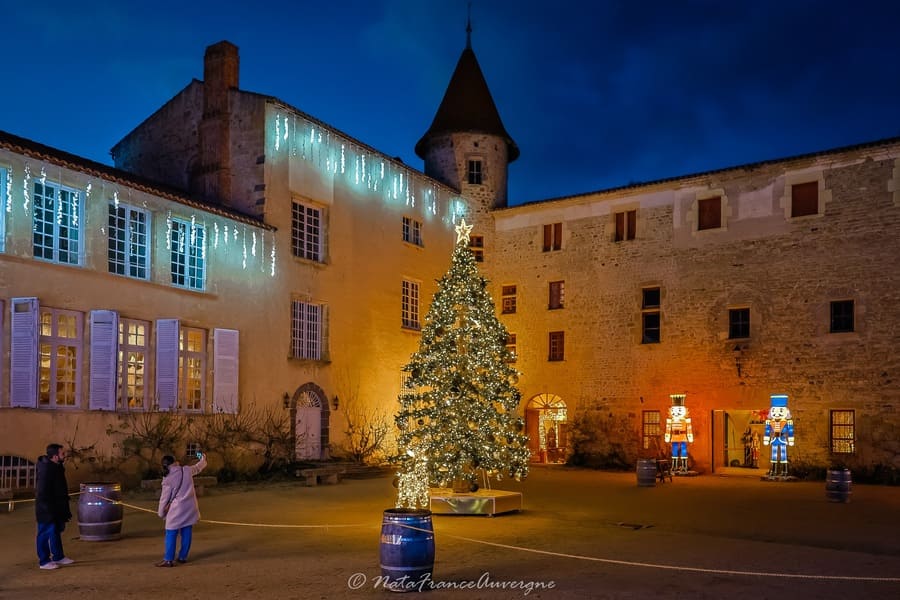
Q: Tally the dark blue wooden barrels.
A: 4